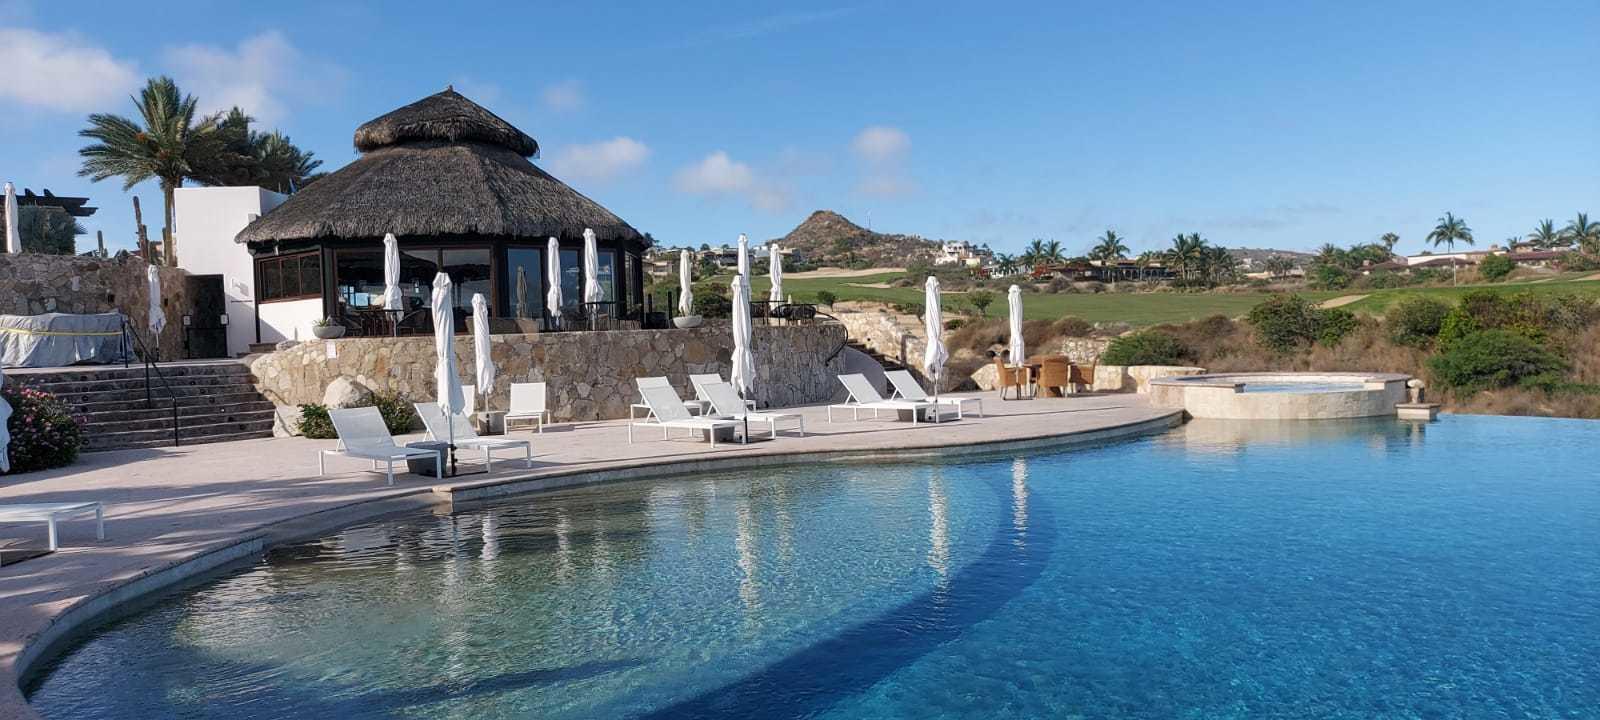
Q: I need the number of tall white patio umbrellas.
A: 14